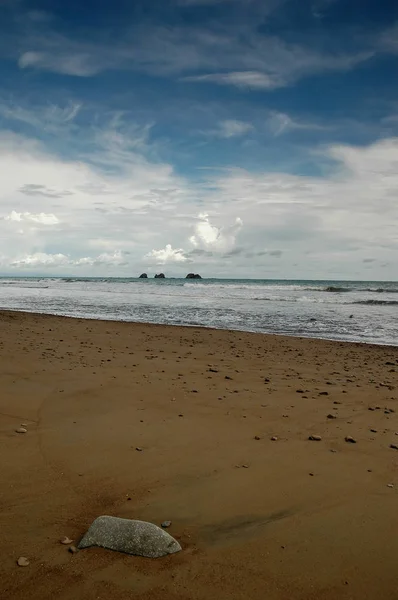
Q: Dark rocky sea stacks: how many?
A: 3